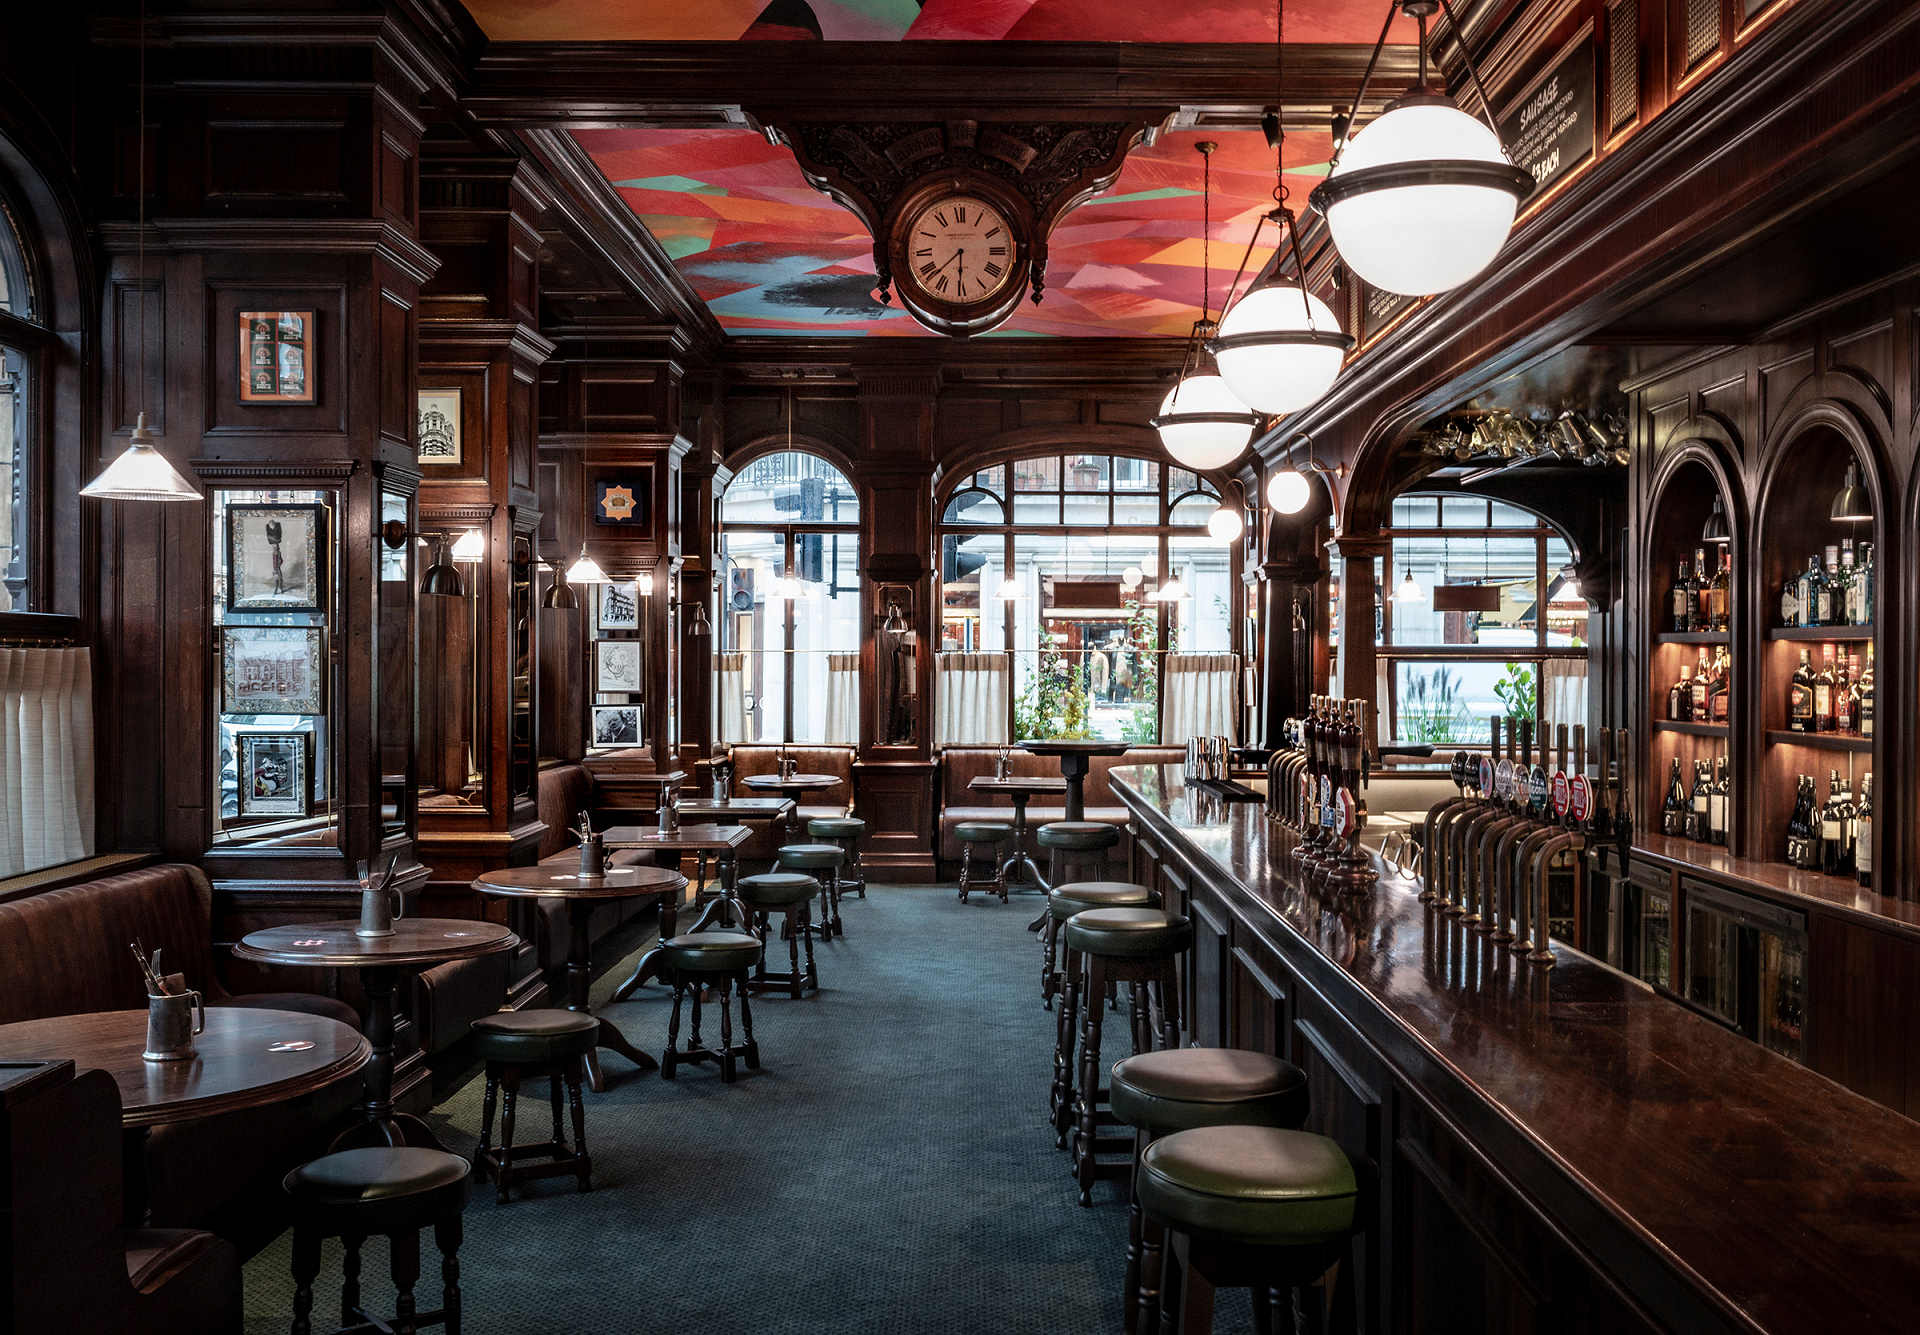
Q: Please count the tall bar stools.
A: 5